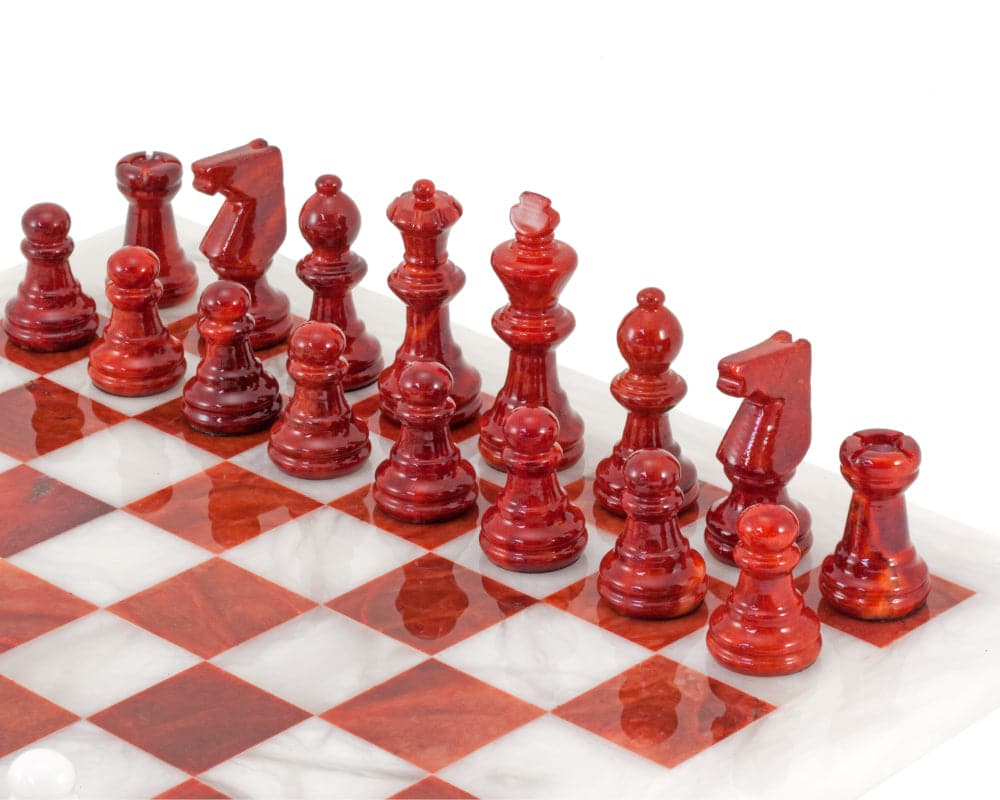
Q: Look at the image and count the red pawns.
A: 8